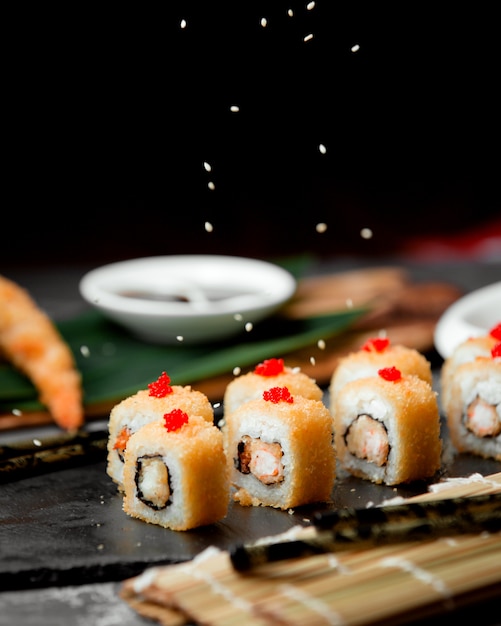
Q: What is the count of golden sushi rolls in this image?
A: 8